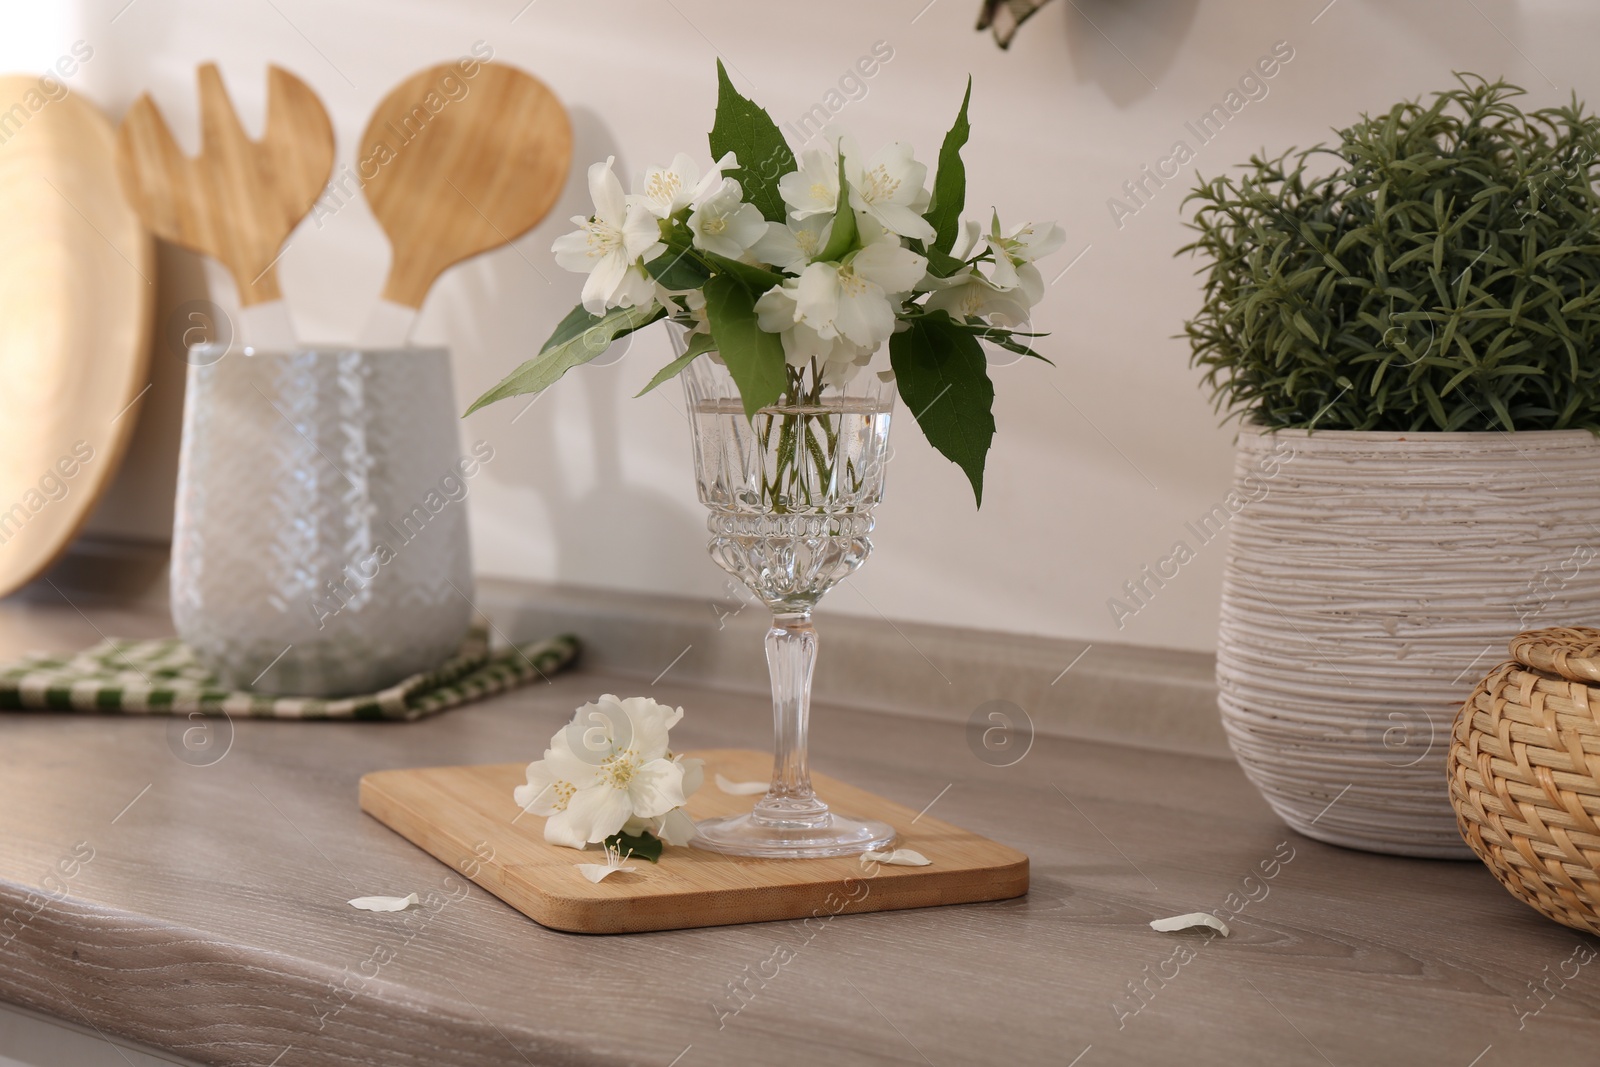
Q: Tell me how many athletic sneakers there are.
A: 0